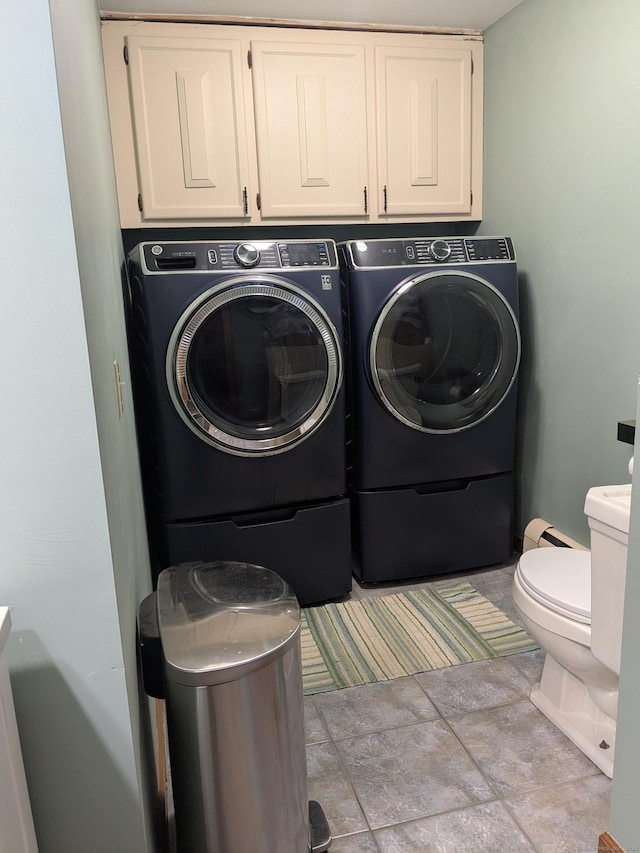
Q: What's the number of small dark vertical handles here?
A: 3